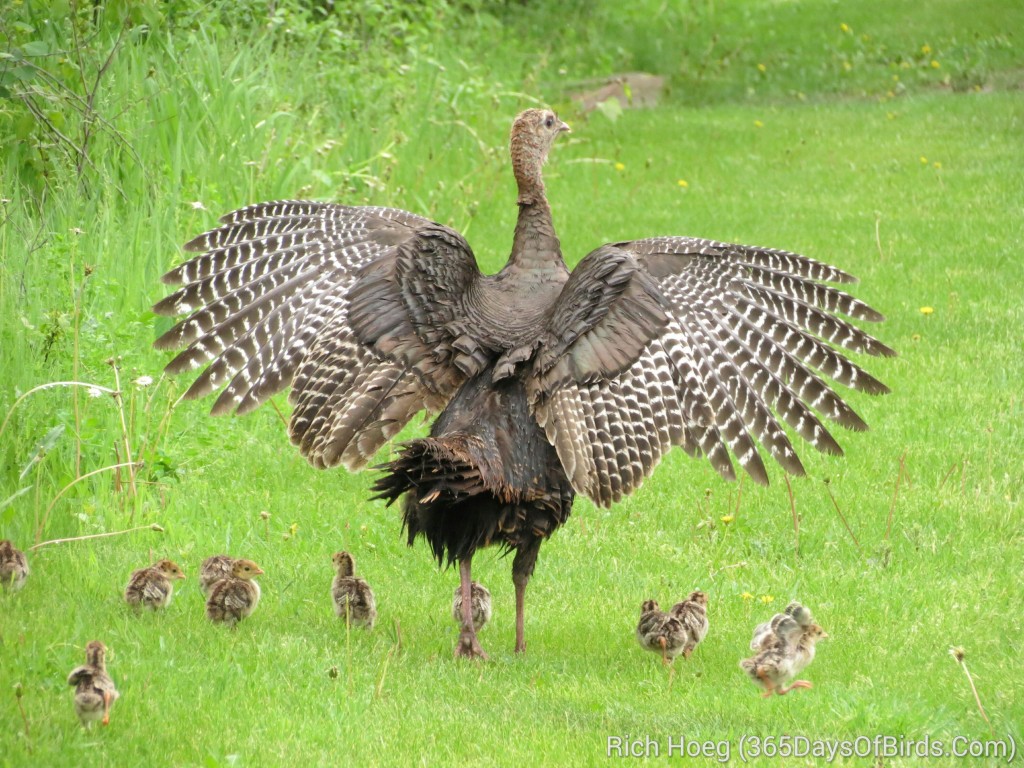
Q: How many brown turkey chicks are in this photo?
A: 10